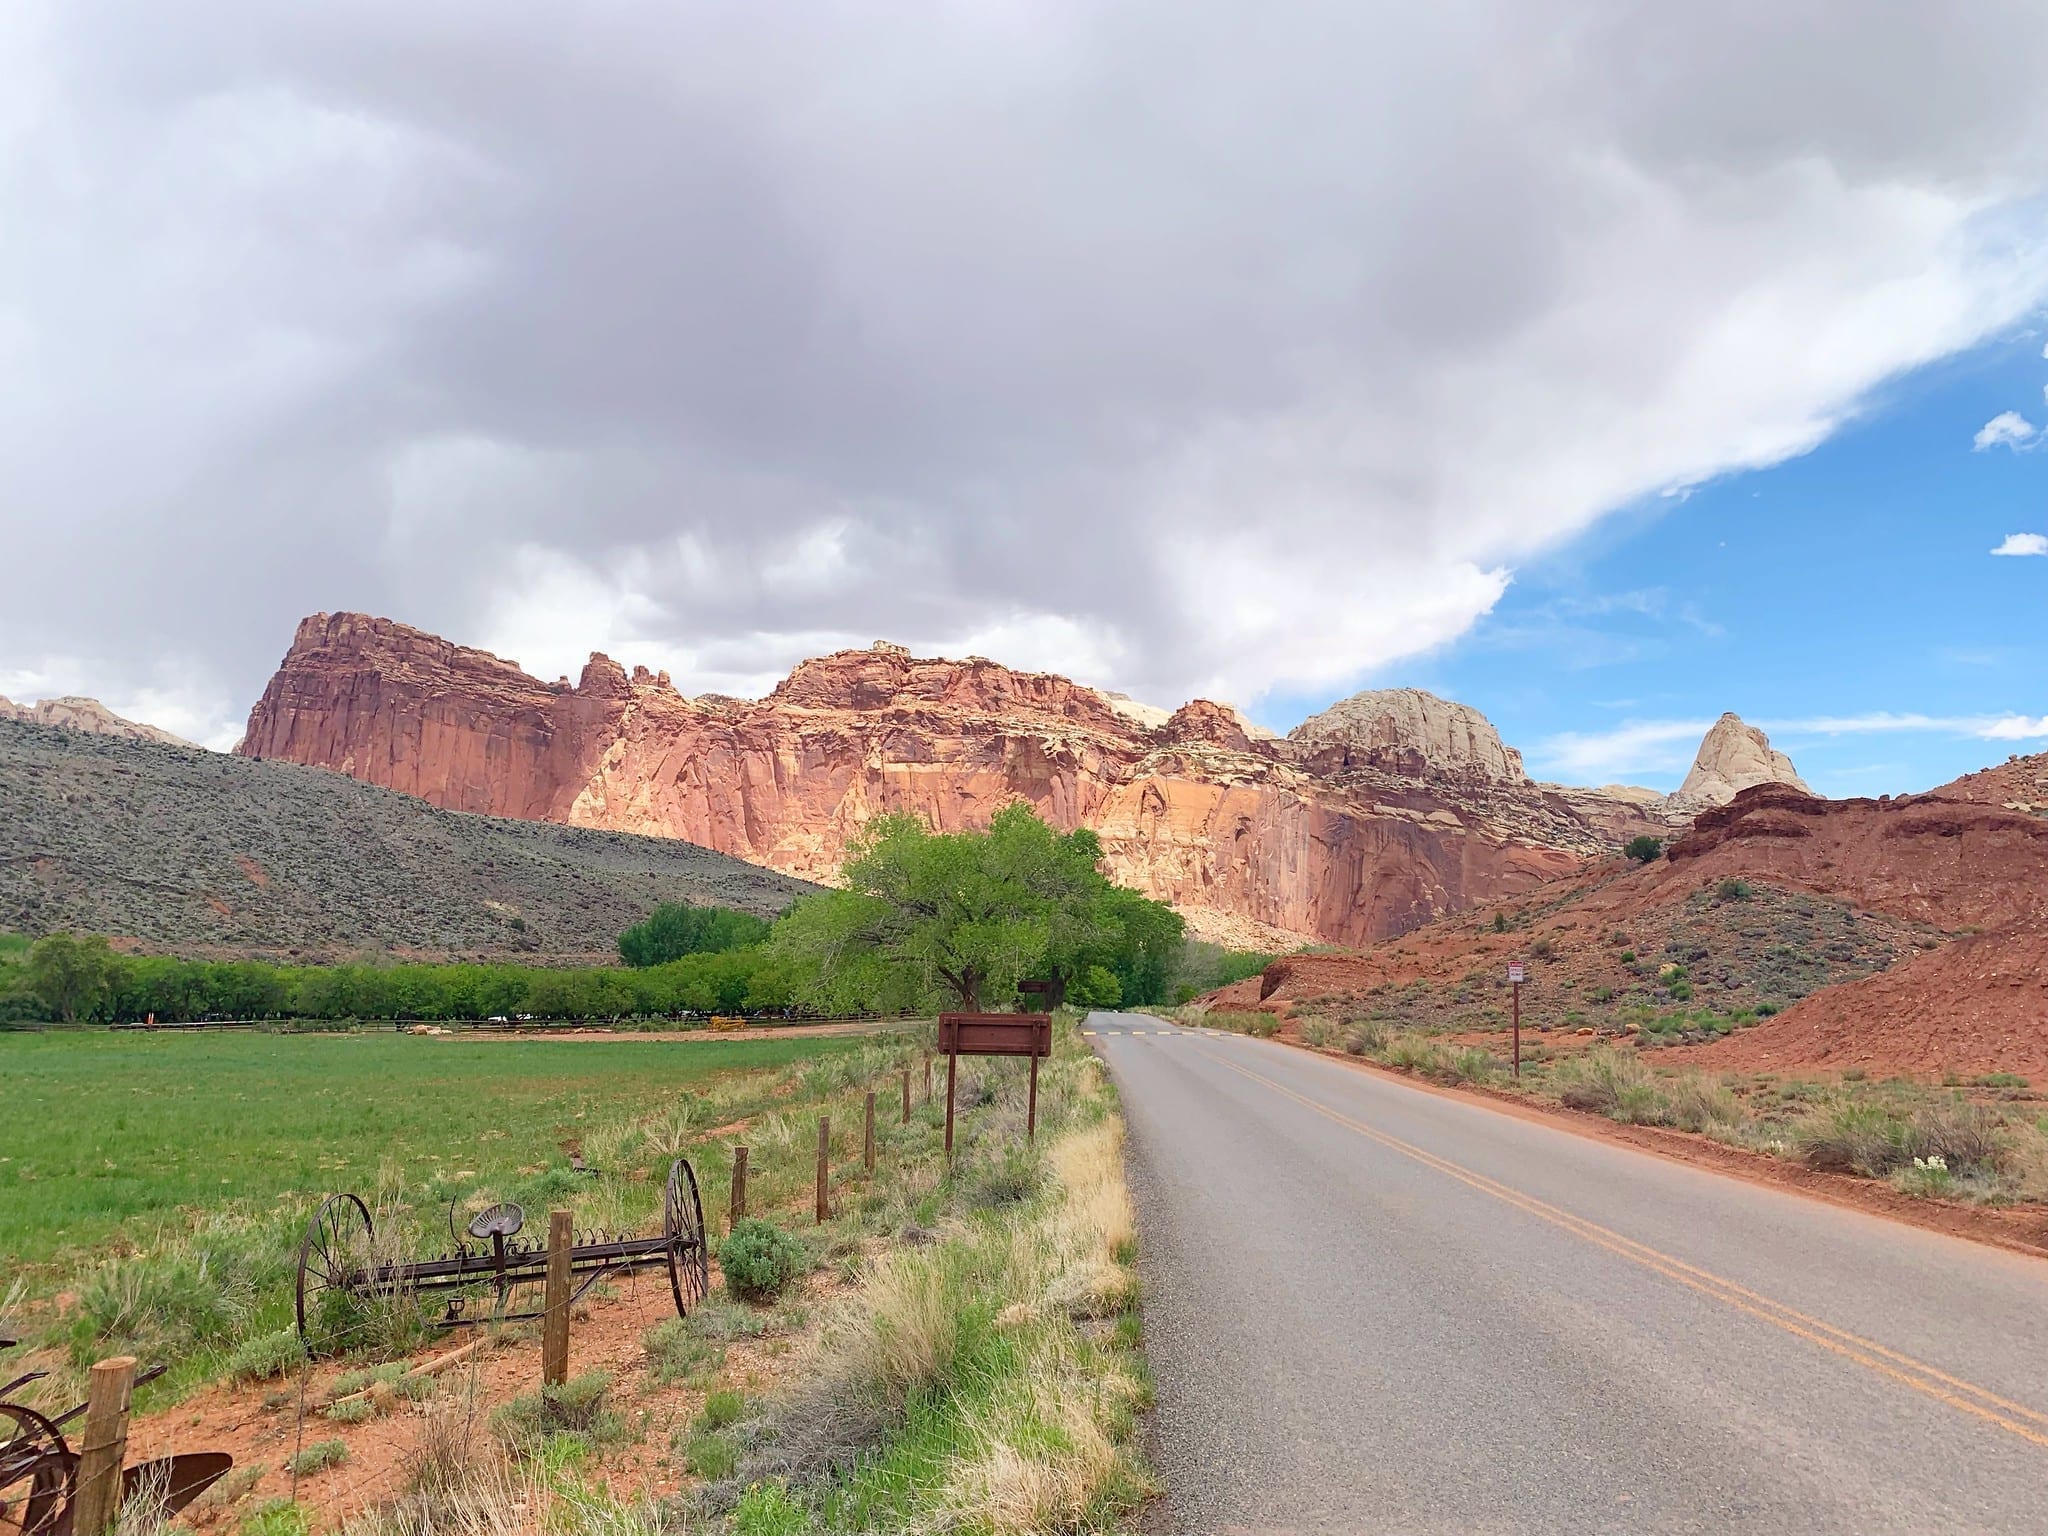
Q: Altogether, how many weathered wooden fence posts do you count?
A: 7